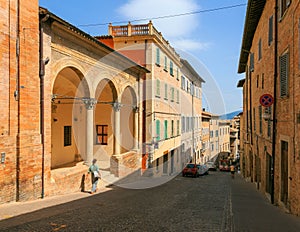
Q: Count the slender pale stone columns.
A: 3